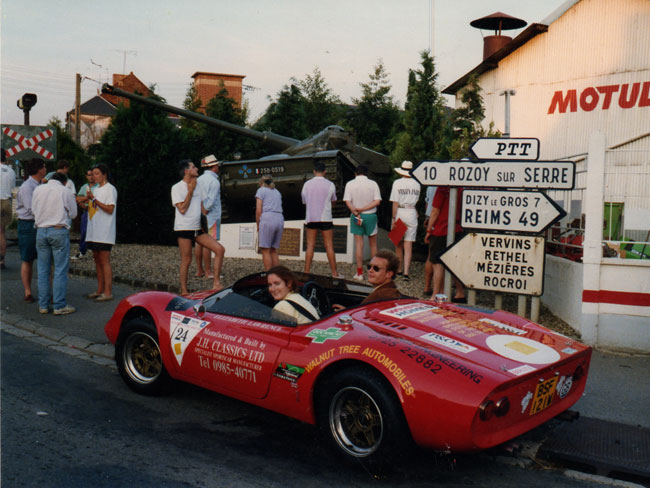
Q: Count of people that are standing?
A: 14